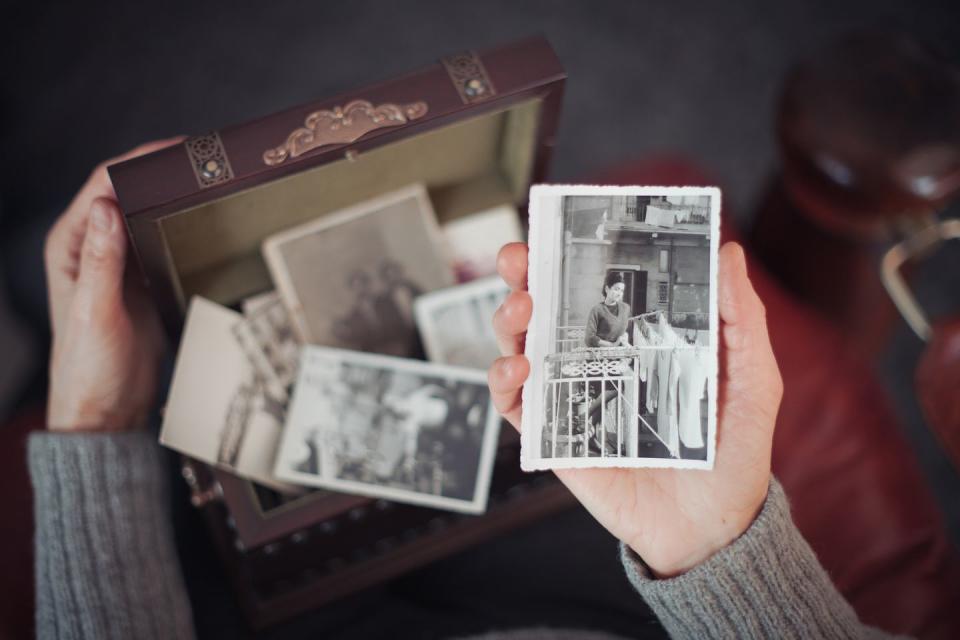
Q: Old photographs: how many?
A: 7